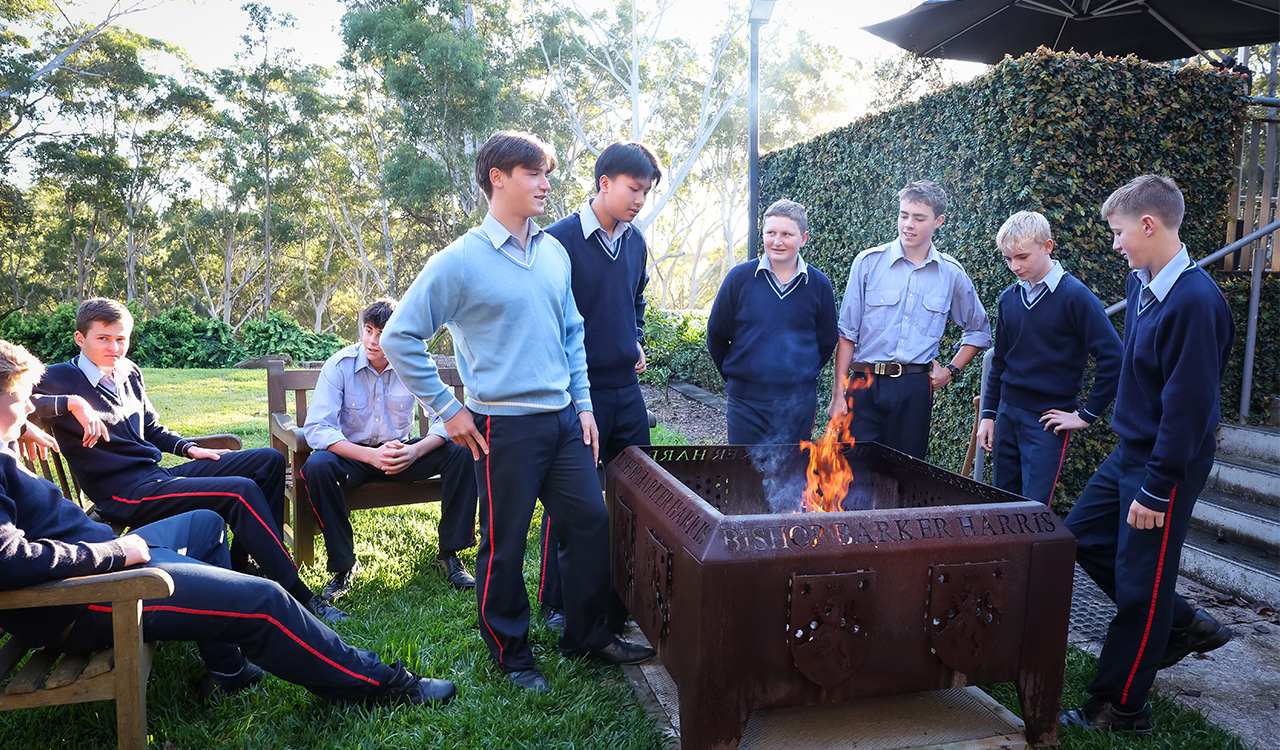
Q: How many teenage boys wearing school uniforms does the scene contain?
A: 9